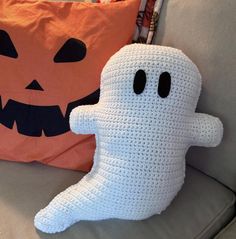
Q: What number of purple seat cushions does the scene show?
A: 0